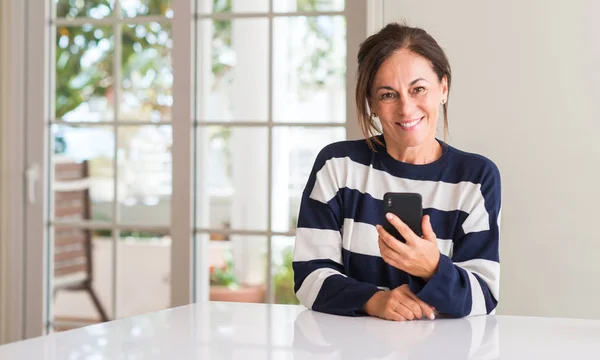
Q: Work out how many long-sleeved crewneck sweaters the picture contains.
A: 1